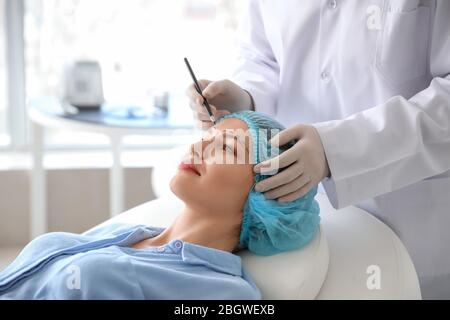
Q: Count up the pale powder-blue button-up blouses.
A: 1